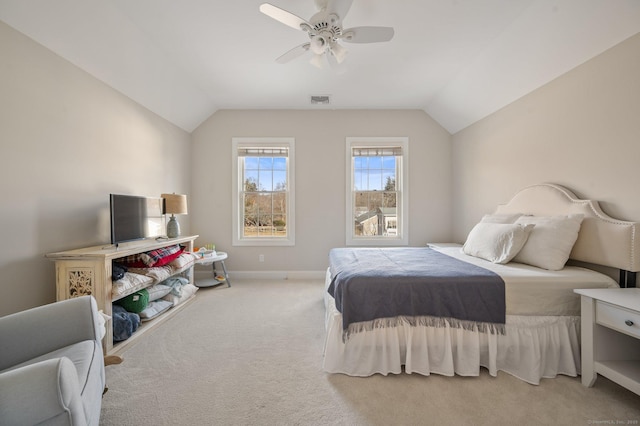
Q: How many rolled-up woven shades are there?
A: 2